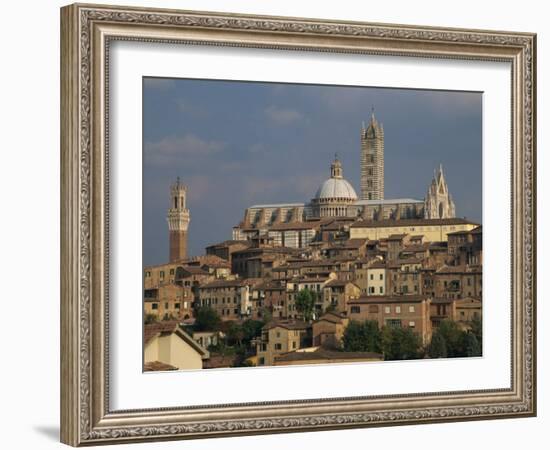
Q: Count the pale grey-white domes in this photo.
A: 1